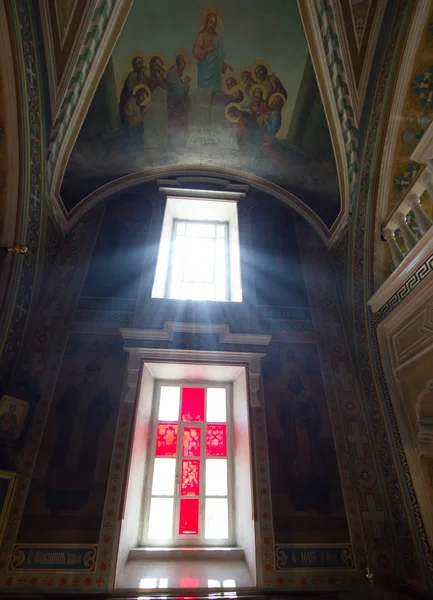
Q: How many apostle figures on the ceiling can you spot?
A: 11